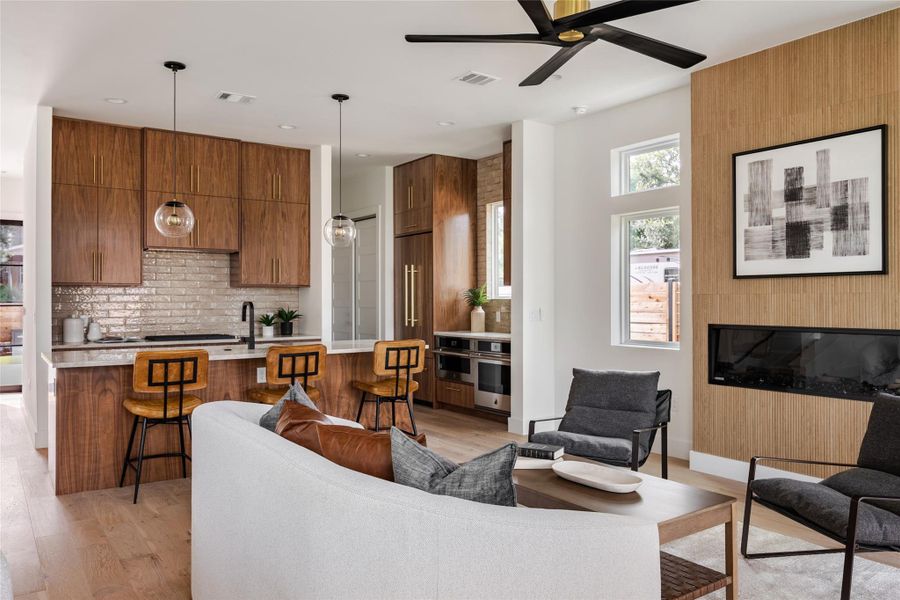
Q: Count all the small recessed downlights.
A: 4